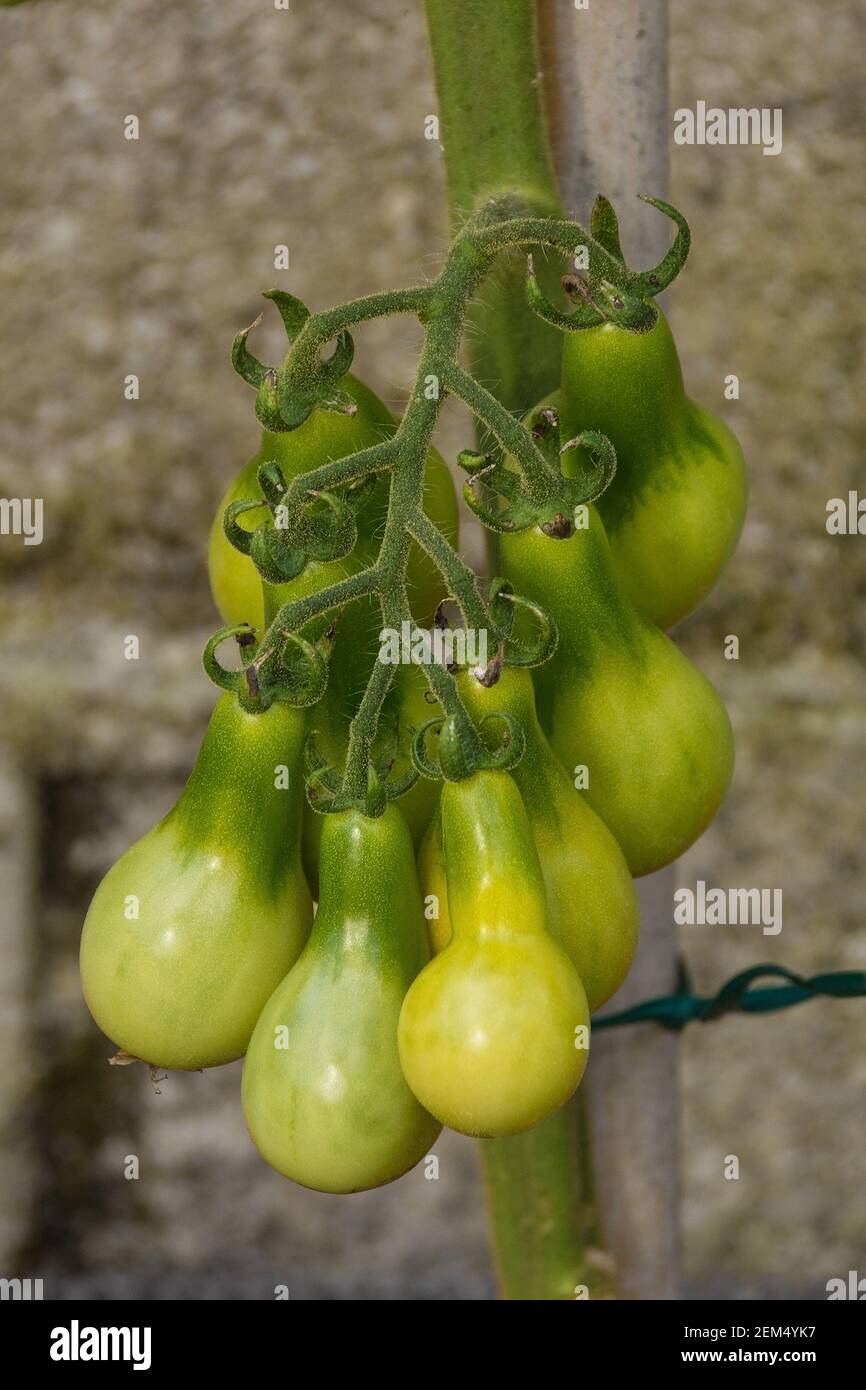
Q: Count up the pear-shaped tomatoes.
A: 8